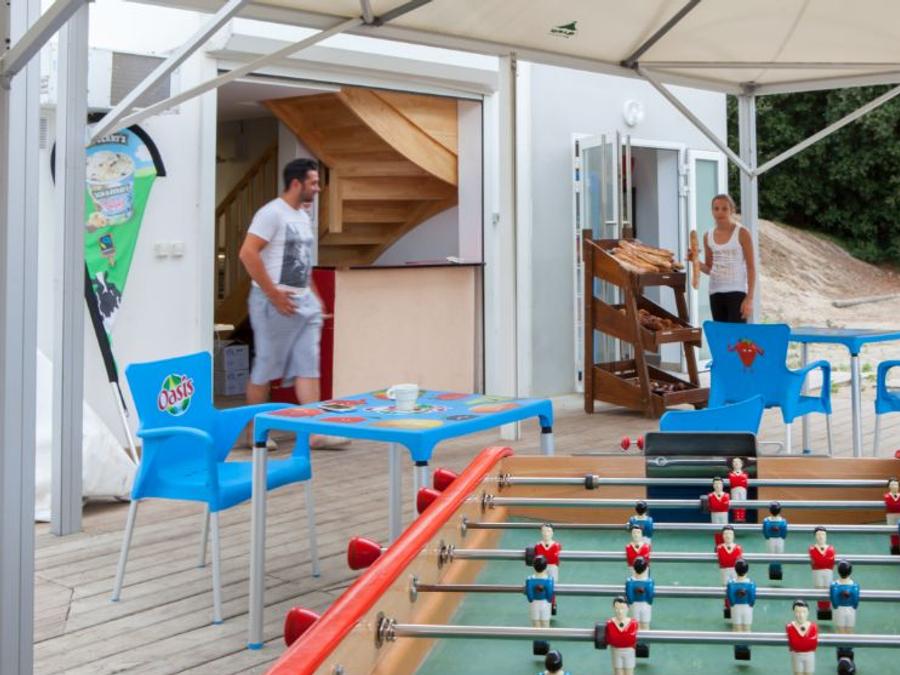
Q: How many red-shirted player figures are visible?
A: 9